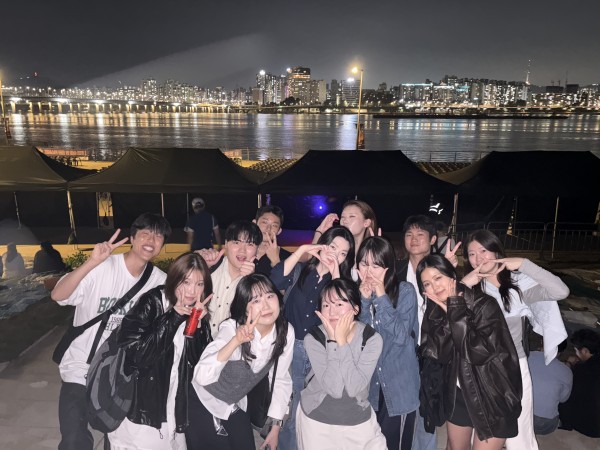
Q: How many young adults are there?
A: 12